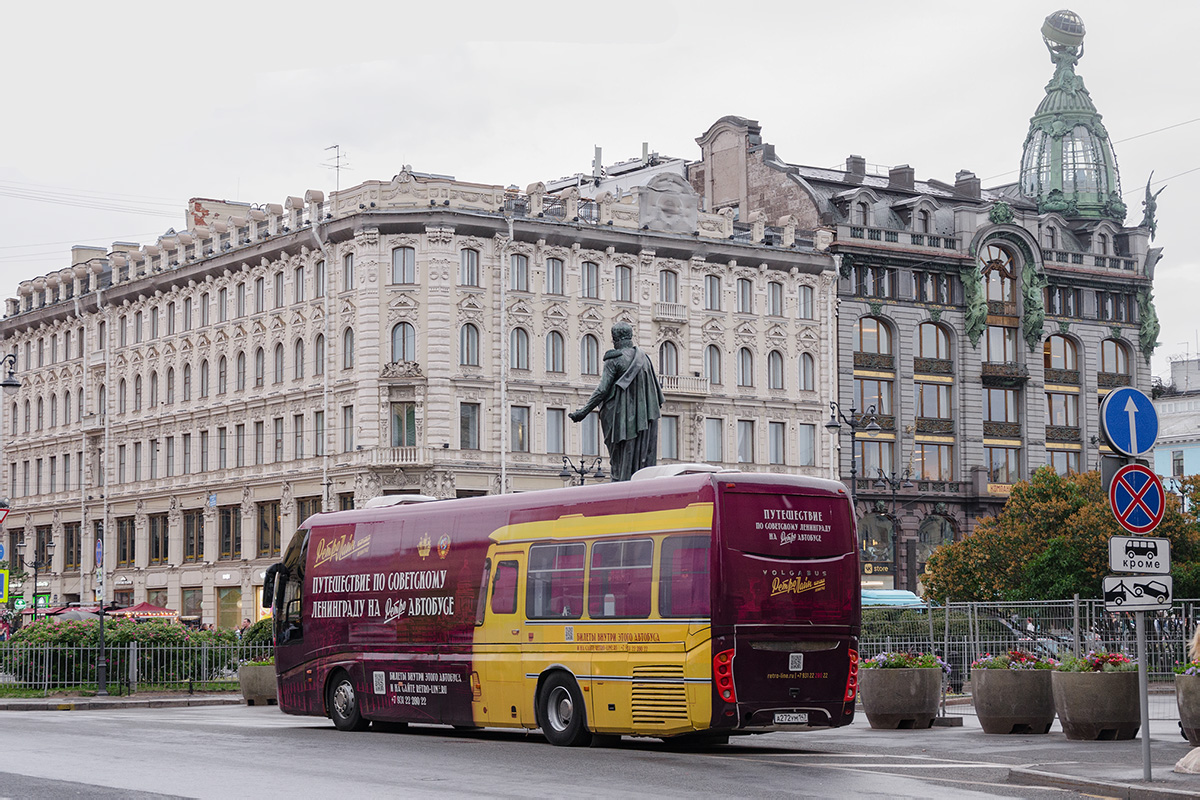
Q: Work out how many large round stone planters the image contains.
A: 5